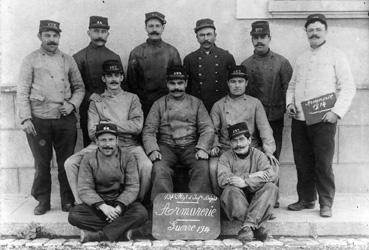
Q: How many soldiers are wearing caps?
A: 11